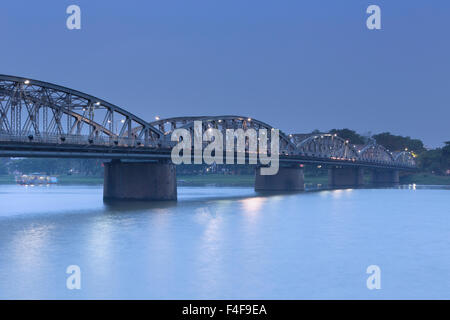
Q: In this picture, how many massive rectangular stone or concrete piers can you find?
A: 4